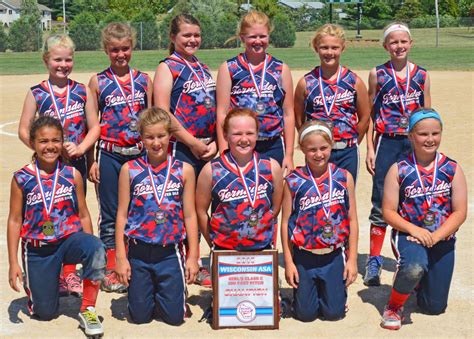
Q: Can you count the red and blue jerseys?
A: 11